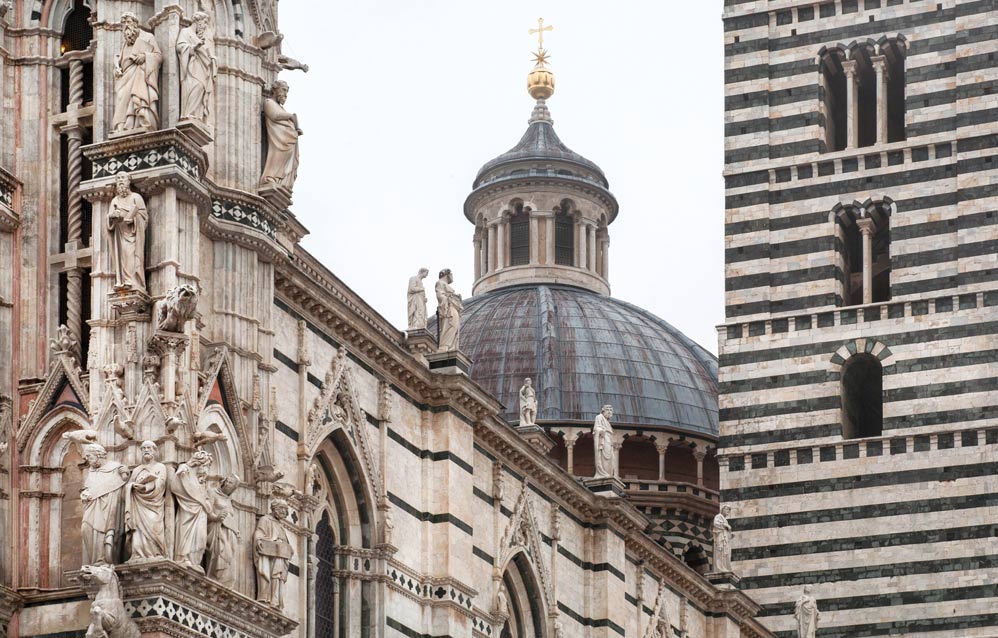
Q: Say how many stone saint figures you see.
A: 15